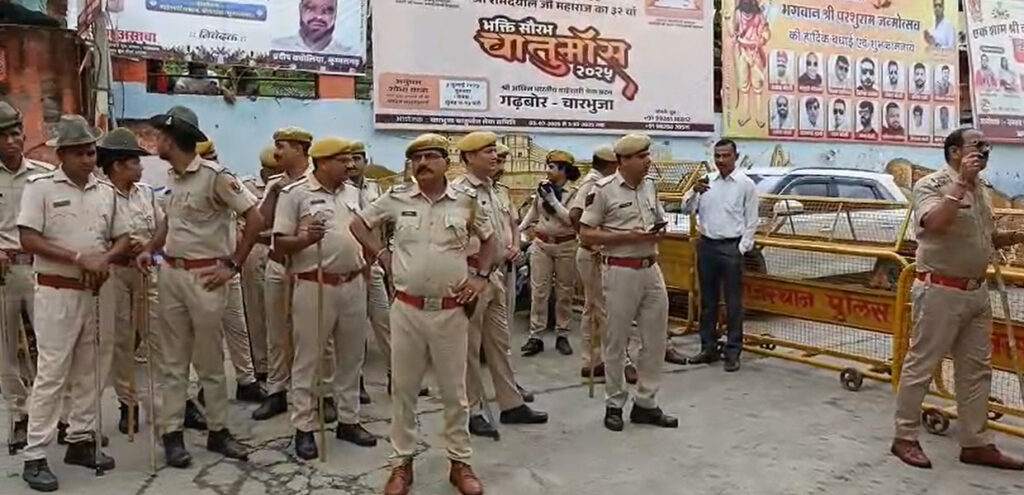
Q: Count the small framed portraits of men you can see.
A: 14